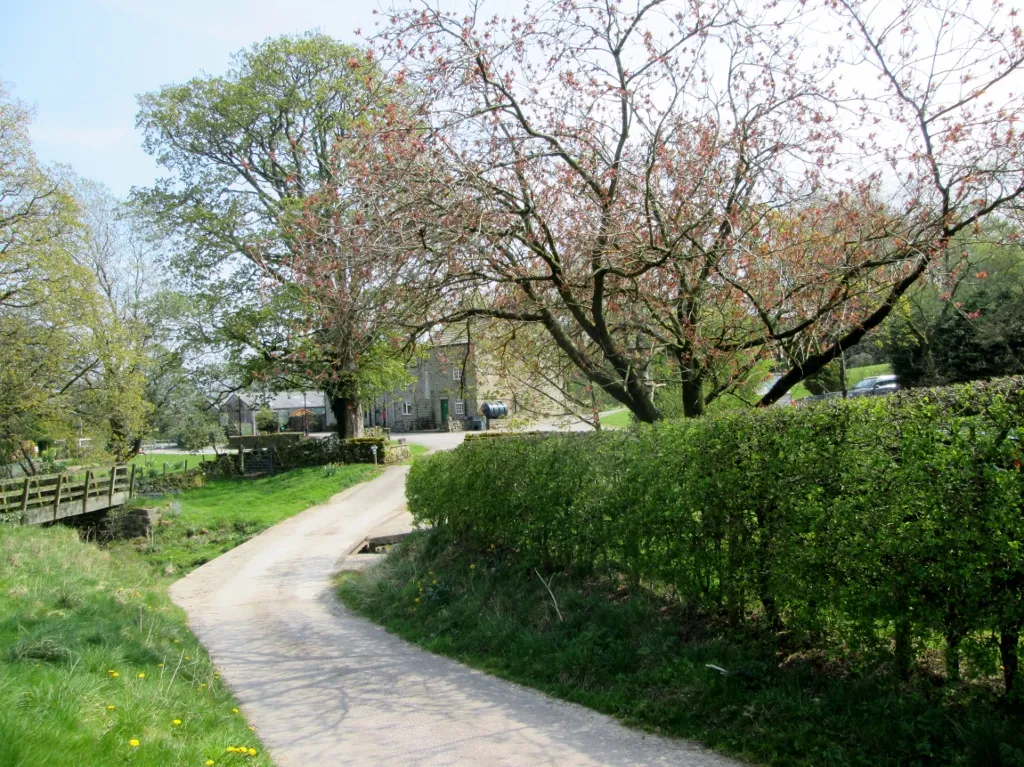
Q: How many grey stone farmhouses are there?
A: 1